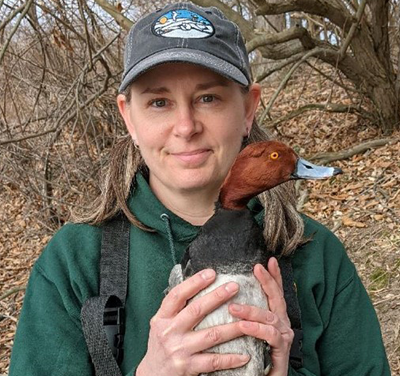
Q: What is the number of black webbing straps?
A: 2